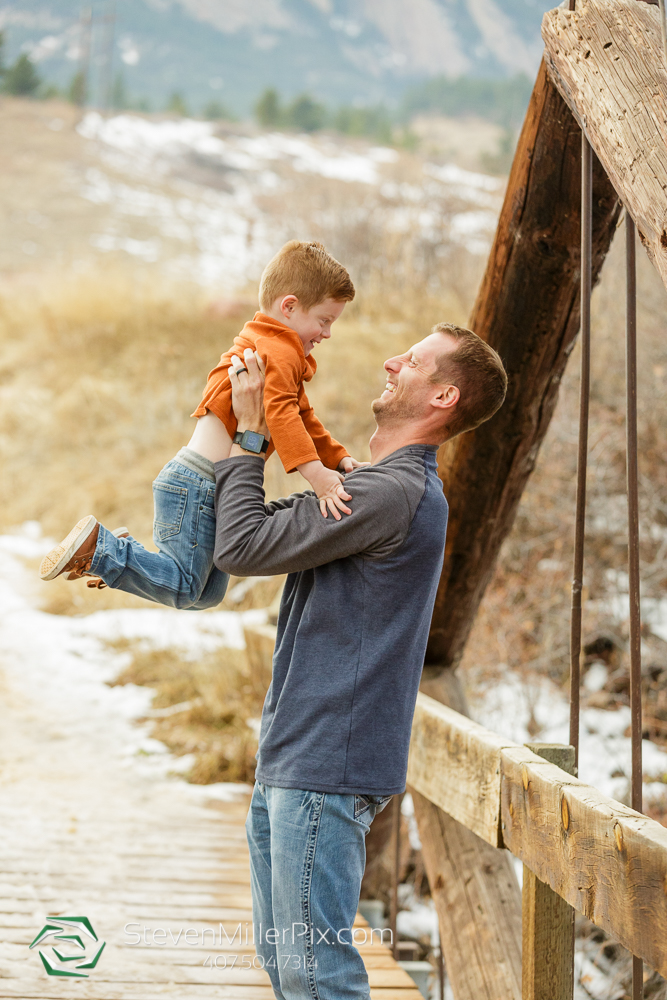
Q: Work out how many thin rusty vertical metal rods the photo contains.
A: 2